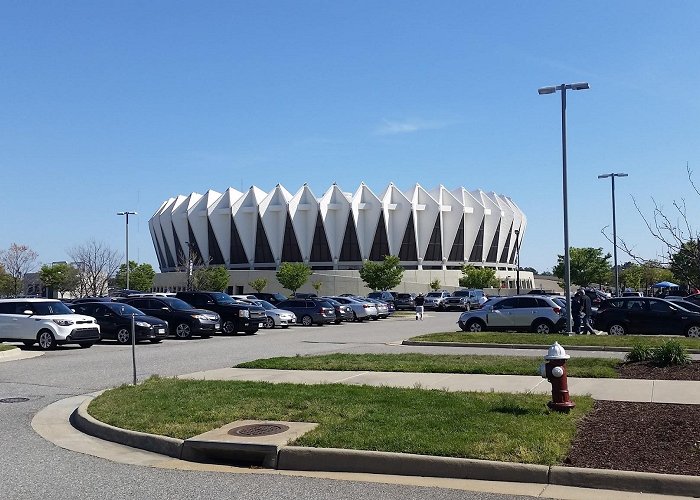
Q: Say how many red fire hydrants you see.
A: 1